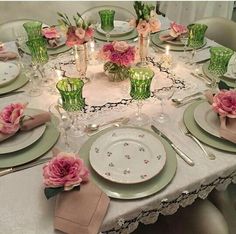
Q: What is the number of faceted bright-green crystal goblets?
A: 7